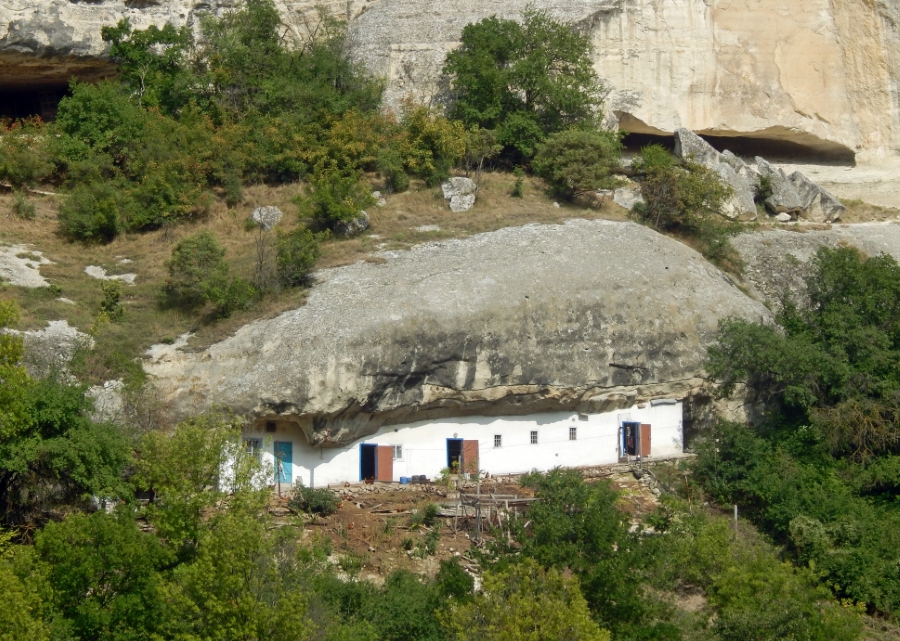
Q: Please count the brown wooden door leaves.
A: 3